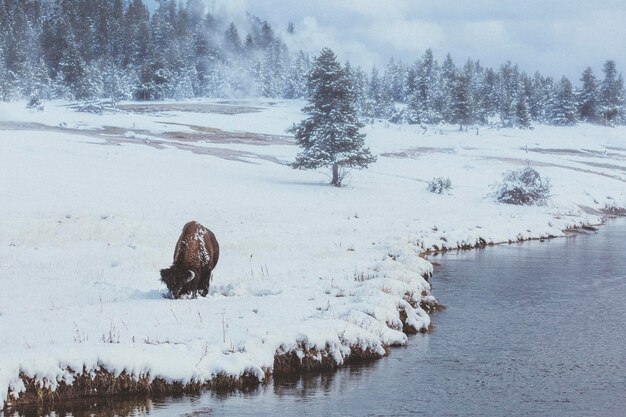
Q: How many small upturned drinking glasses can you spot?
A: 0